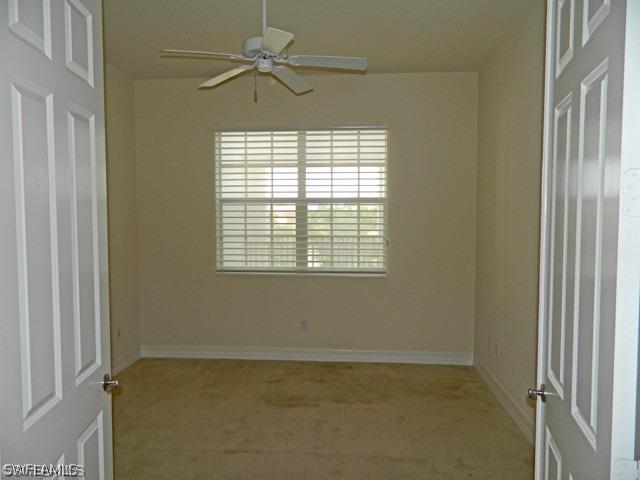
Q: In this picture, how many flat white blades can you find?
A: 5